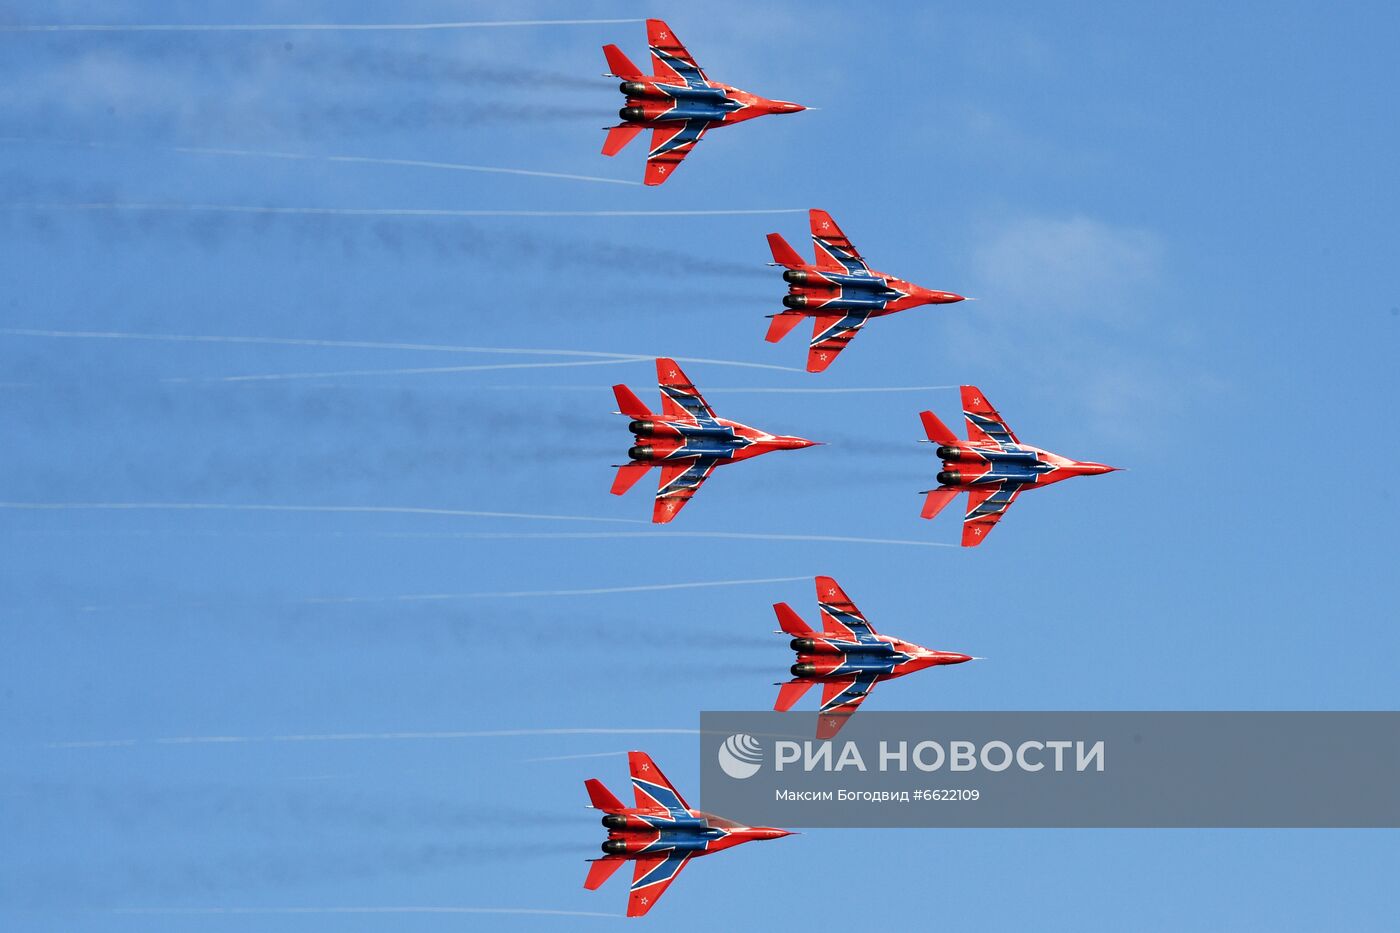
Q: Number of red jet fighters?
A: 6